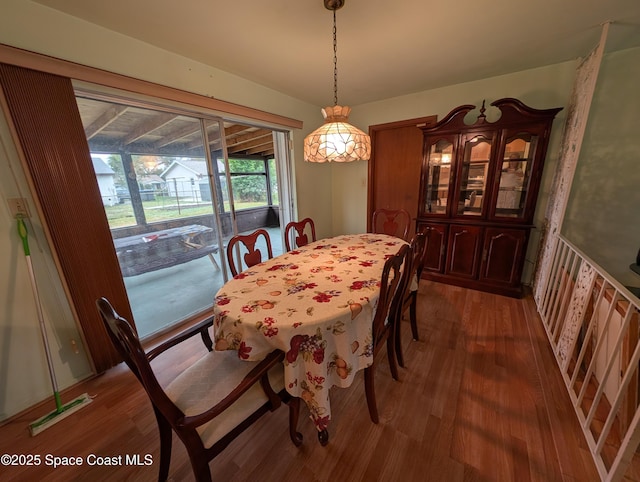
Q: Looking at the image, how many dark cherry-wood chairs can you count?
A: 6